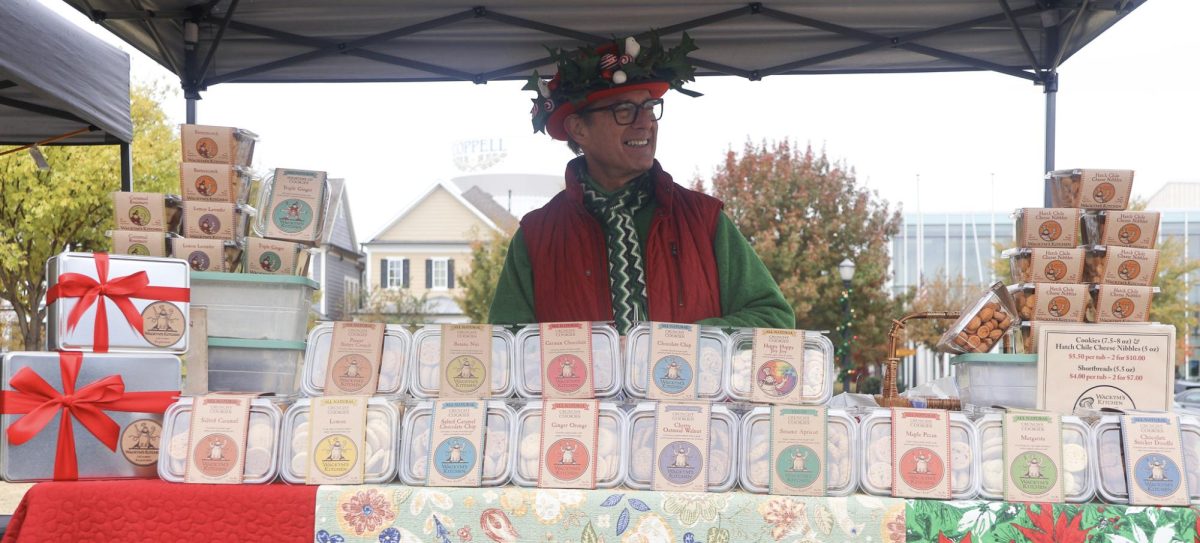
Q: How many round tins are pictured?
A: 0